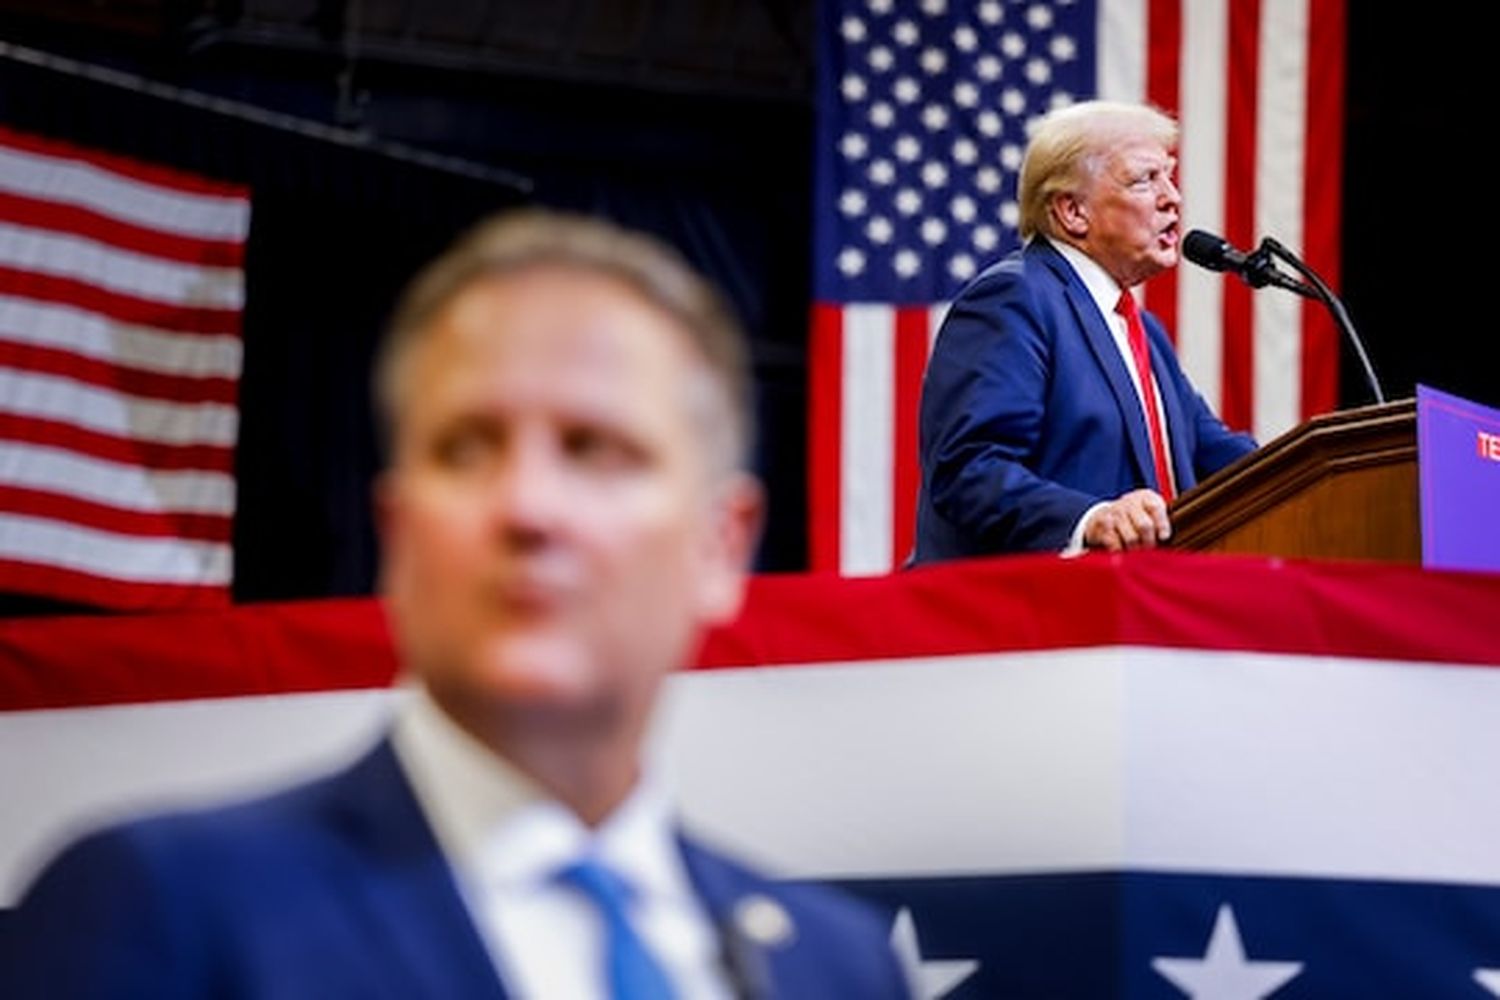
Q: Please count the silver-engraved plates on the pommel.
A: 0